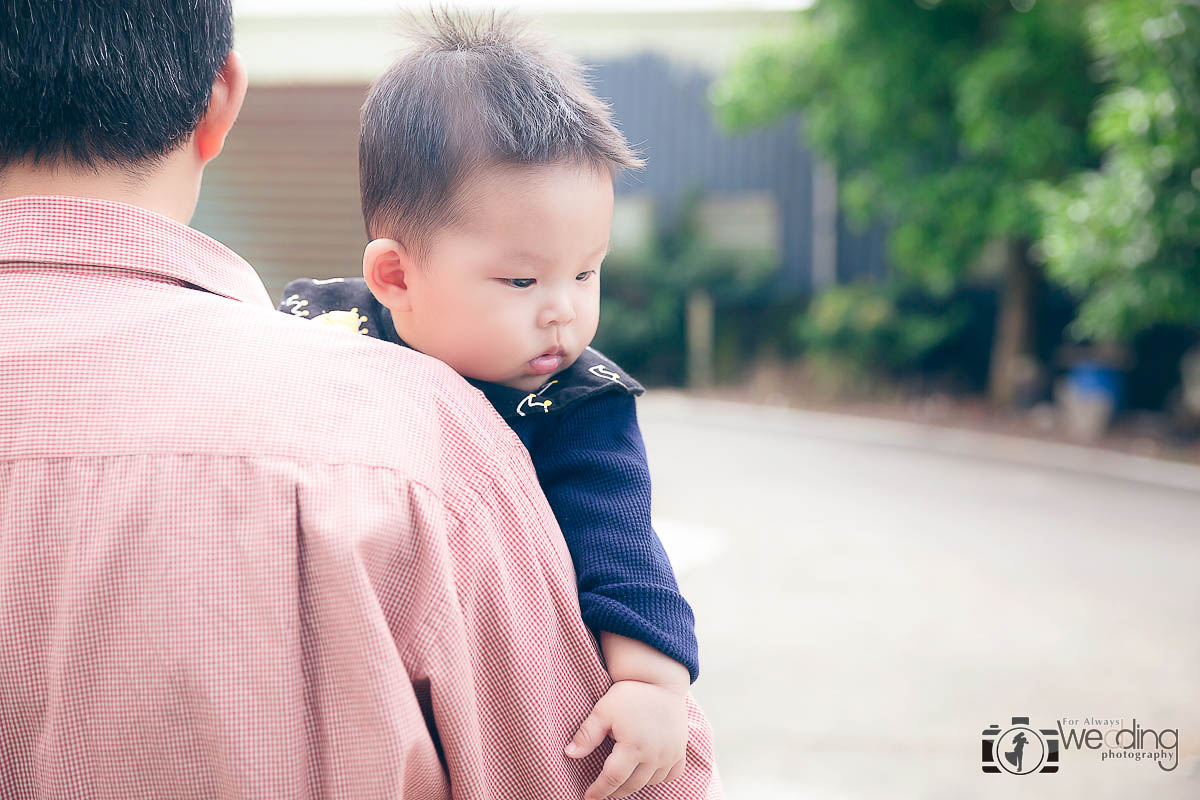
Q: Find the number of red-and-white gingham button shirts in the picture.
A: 1